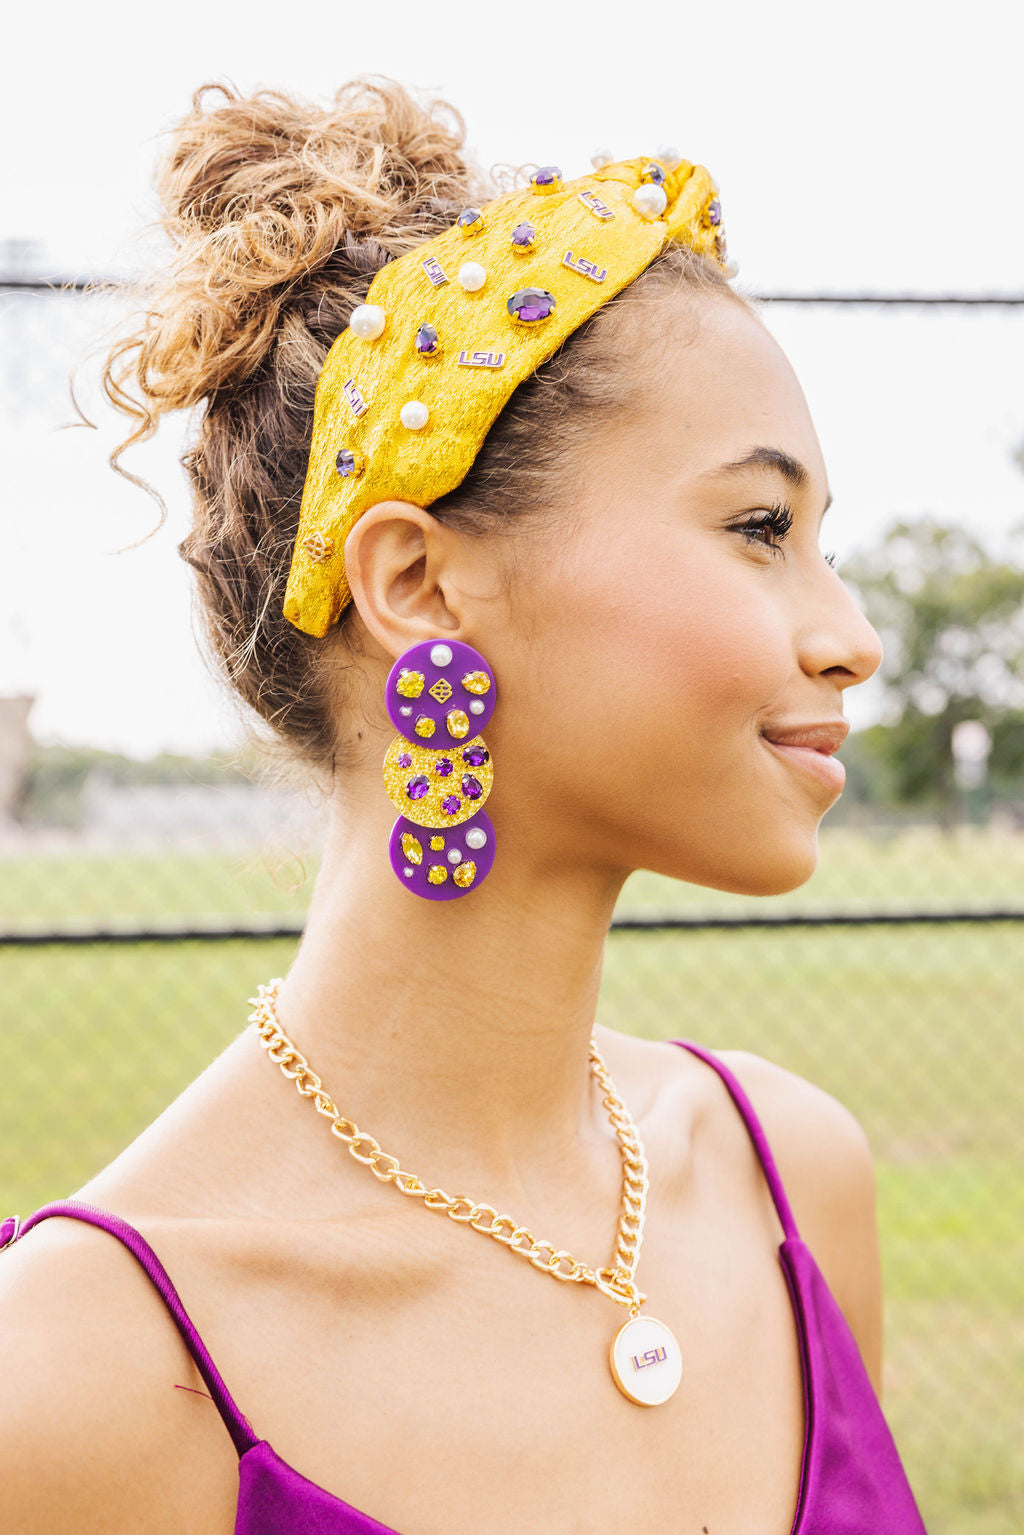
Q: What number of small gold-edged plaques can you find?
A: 5